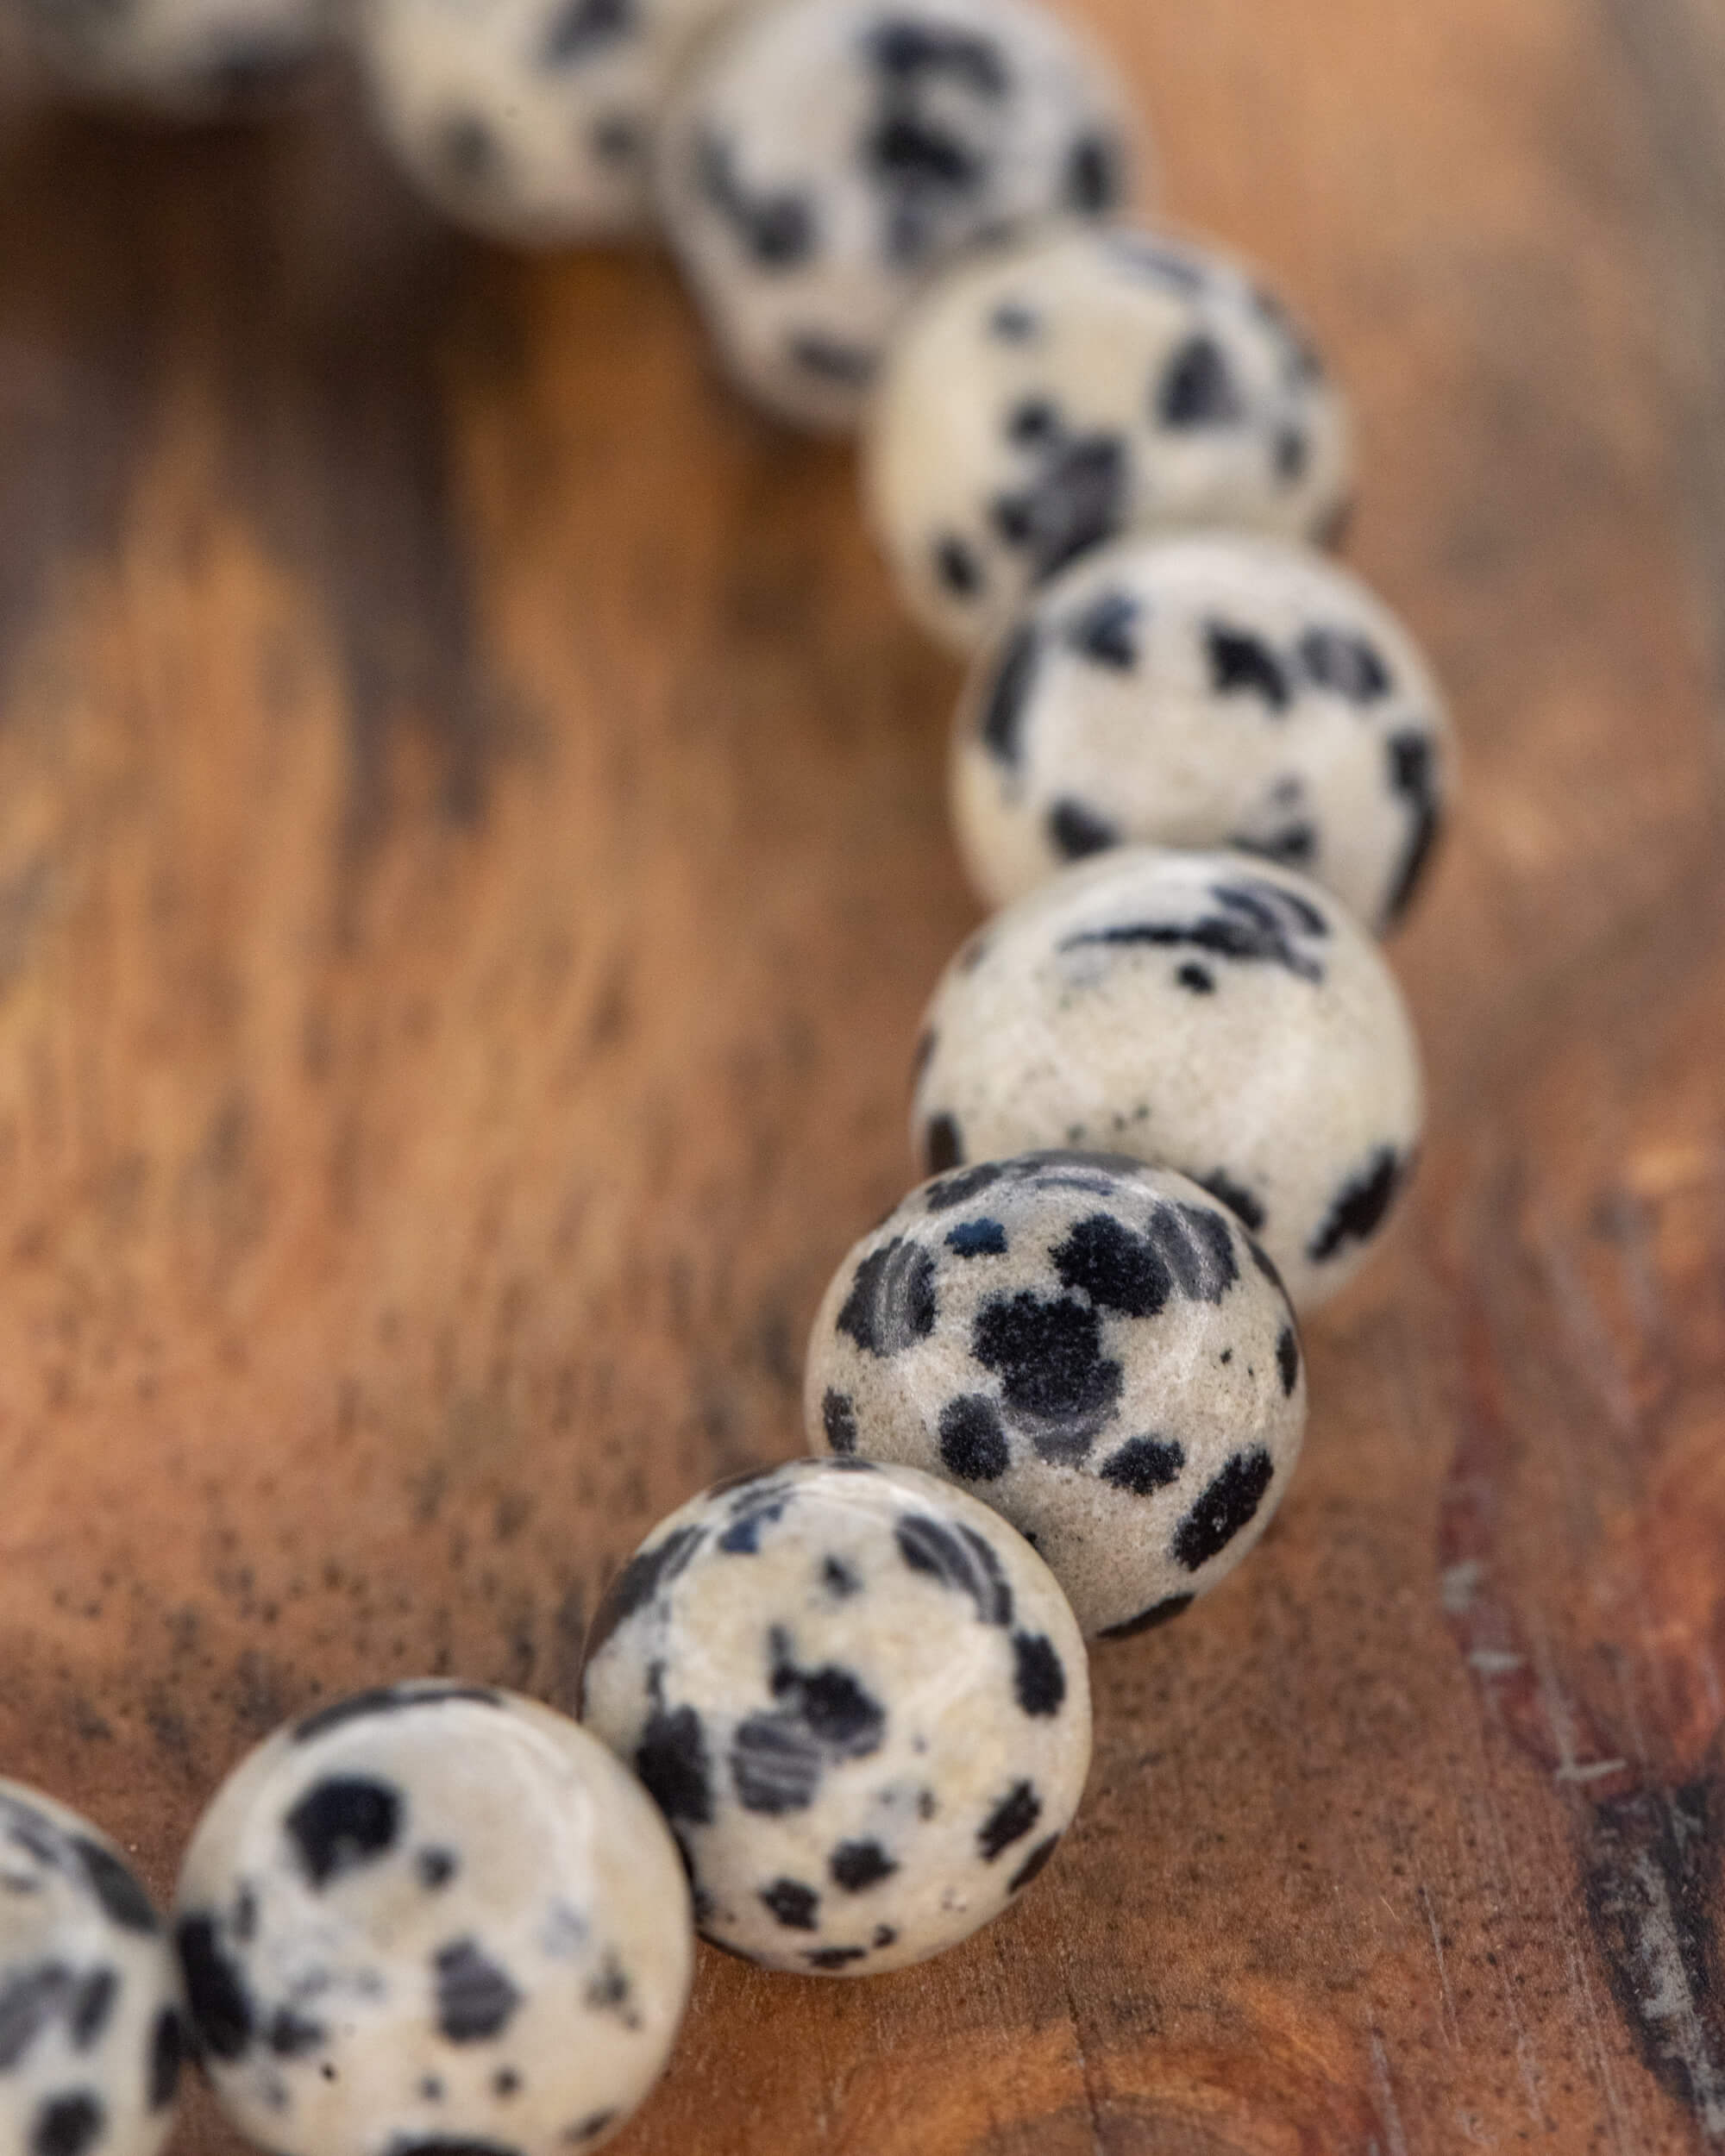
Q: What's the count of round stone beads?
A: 10